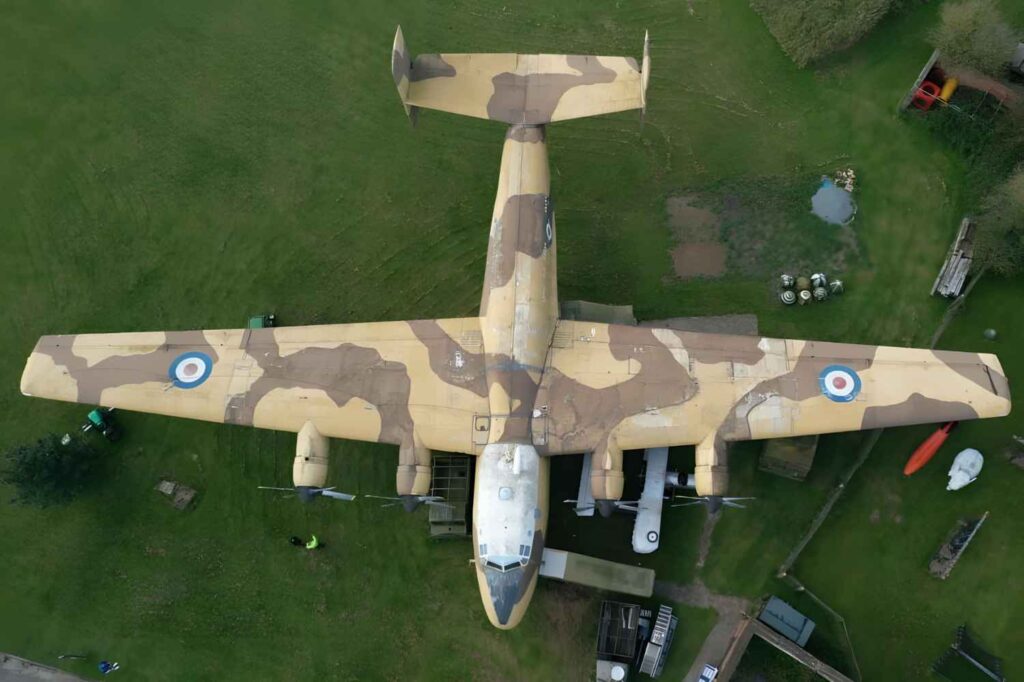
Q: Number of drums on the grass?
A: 7